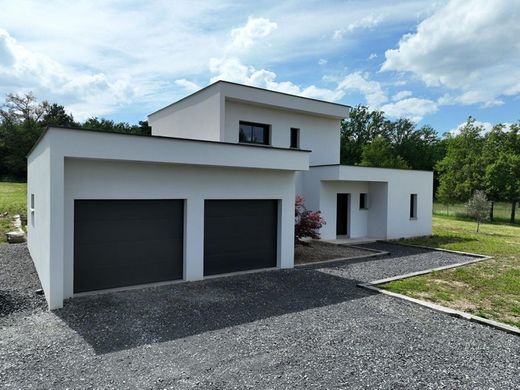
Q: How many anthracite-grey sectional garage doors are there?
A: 2